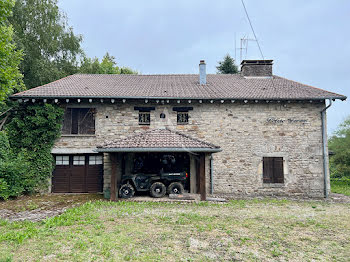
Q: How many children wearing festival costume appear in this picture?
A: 0